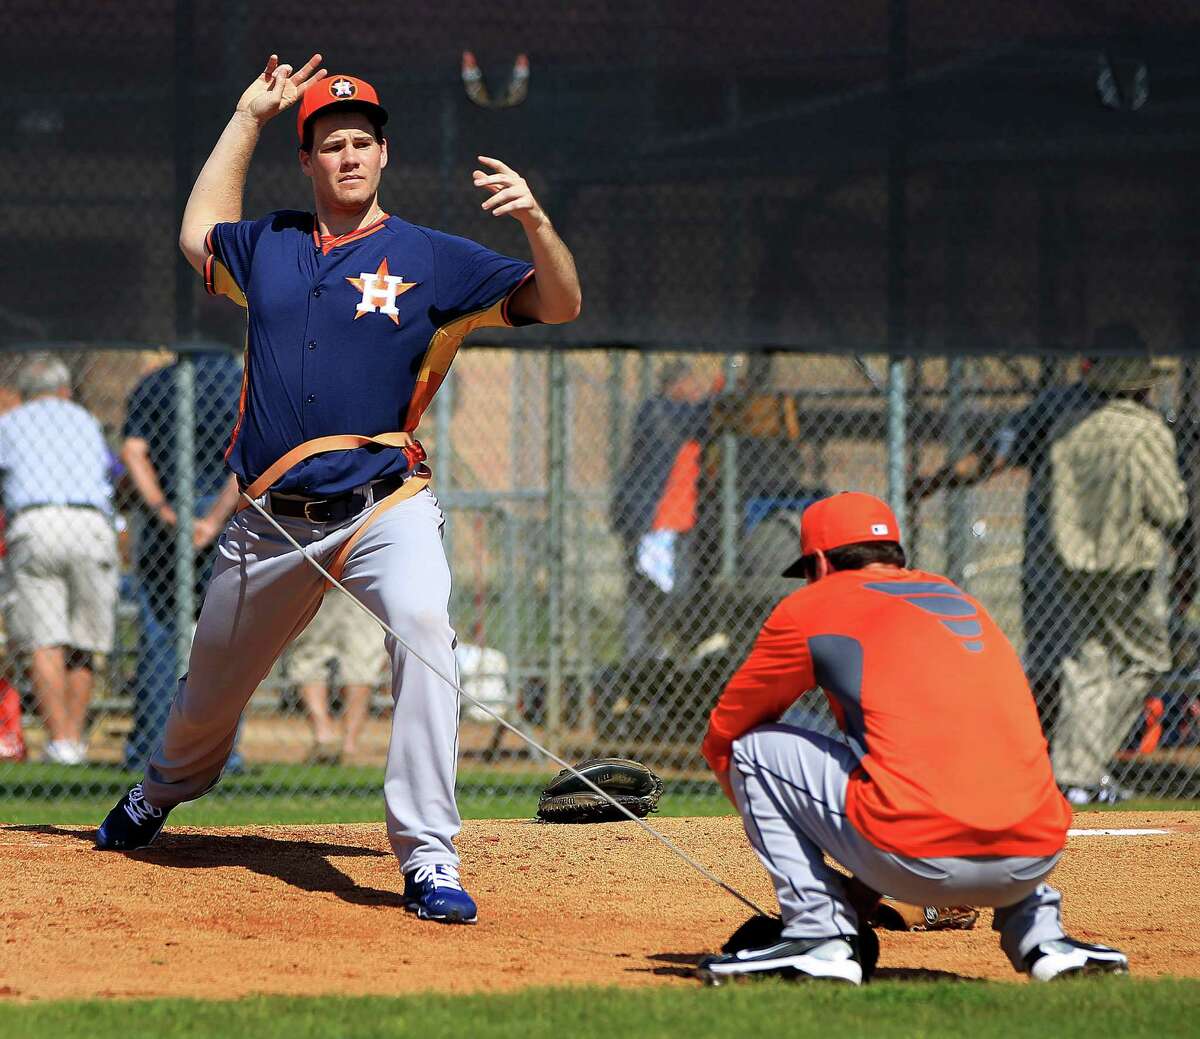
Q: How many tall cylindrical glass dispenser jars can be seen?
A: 0